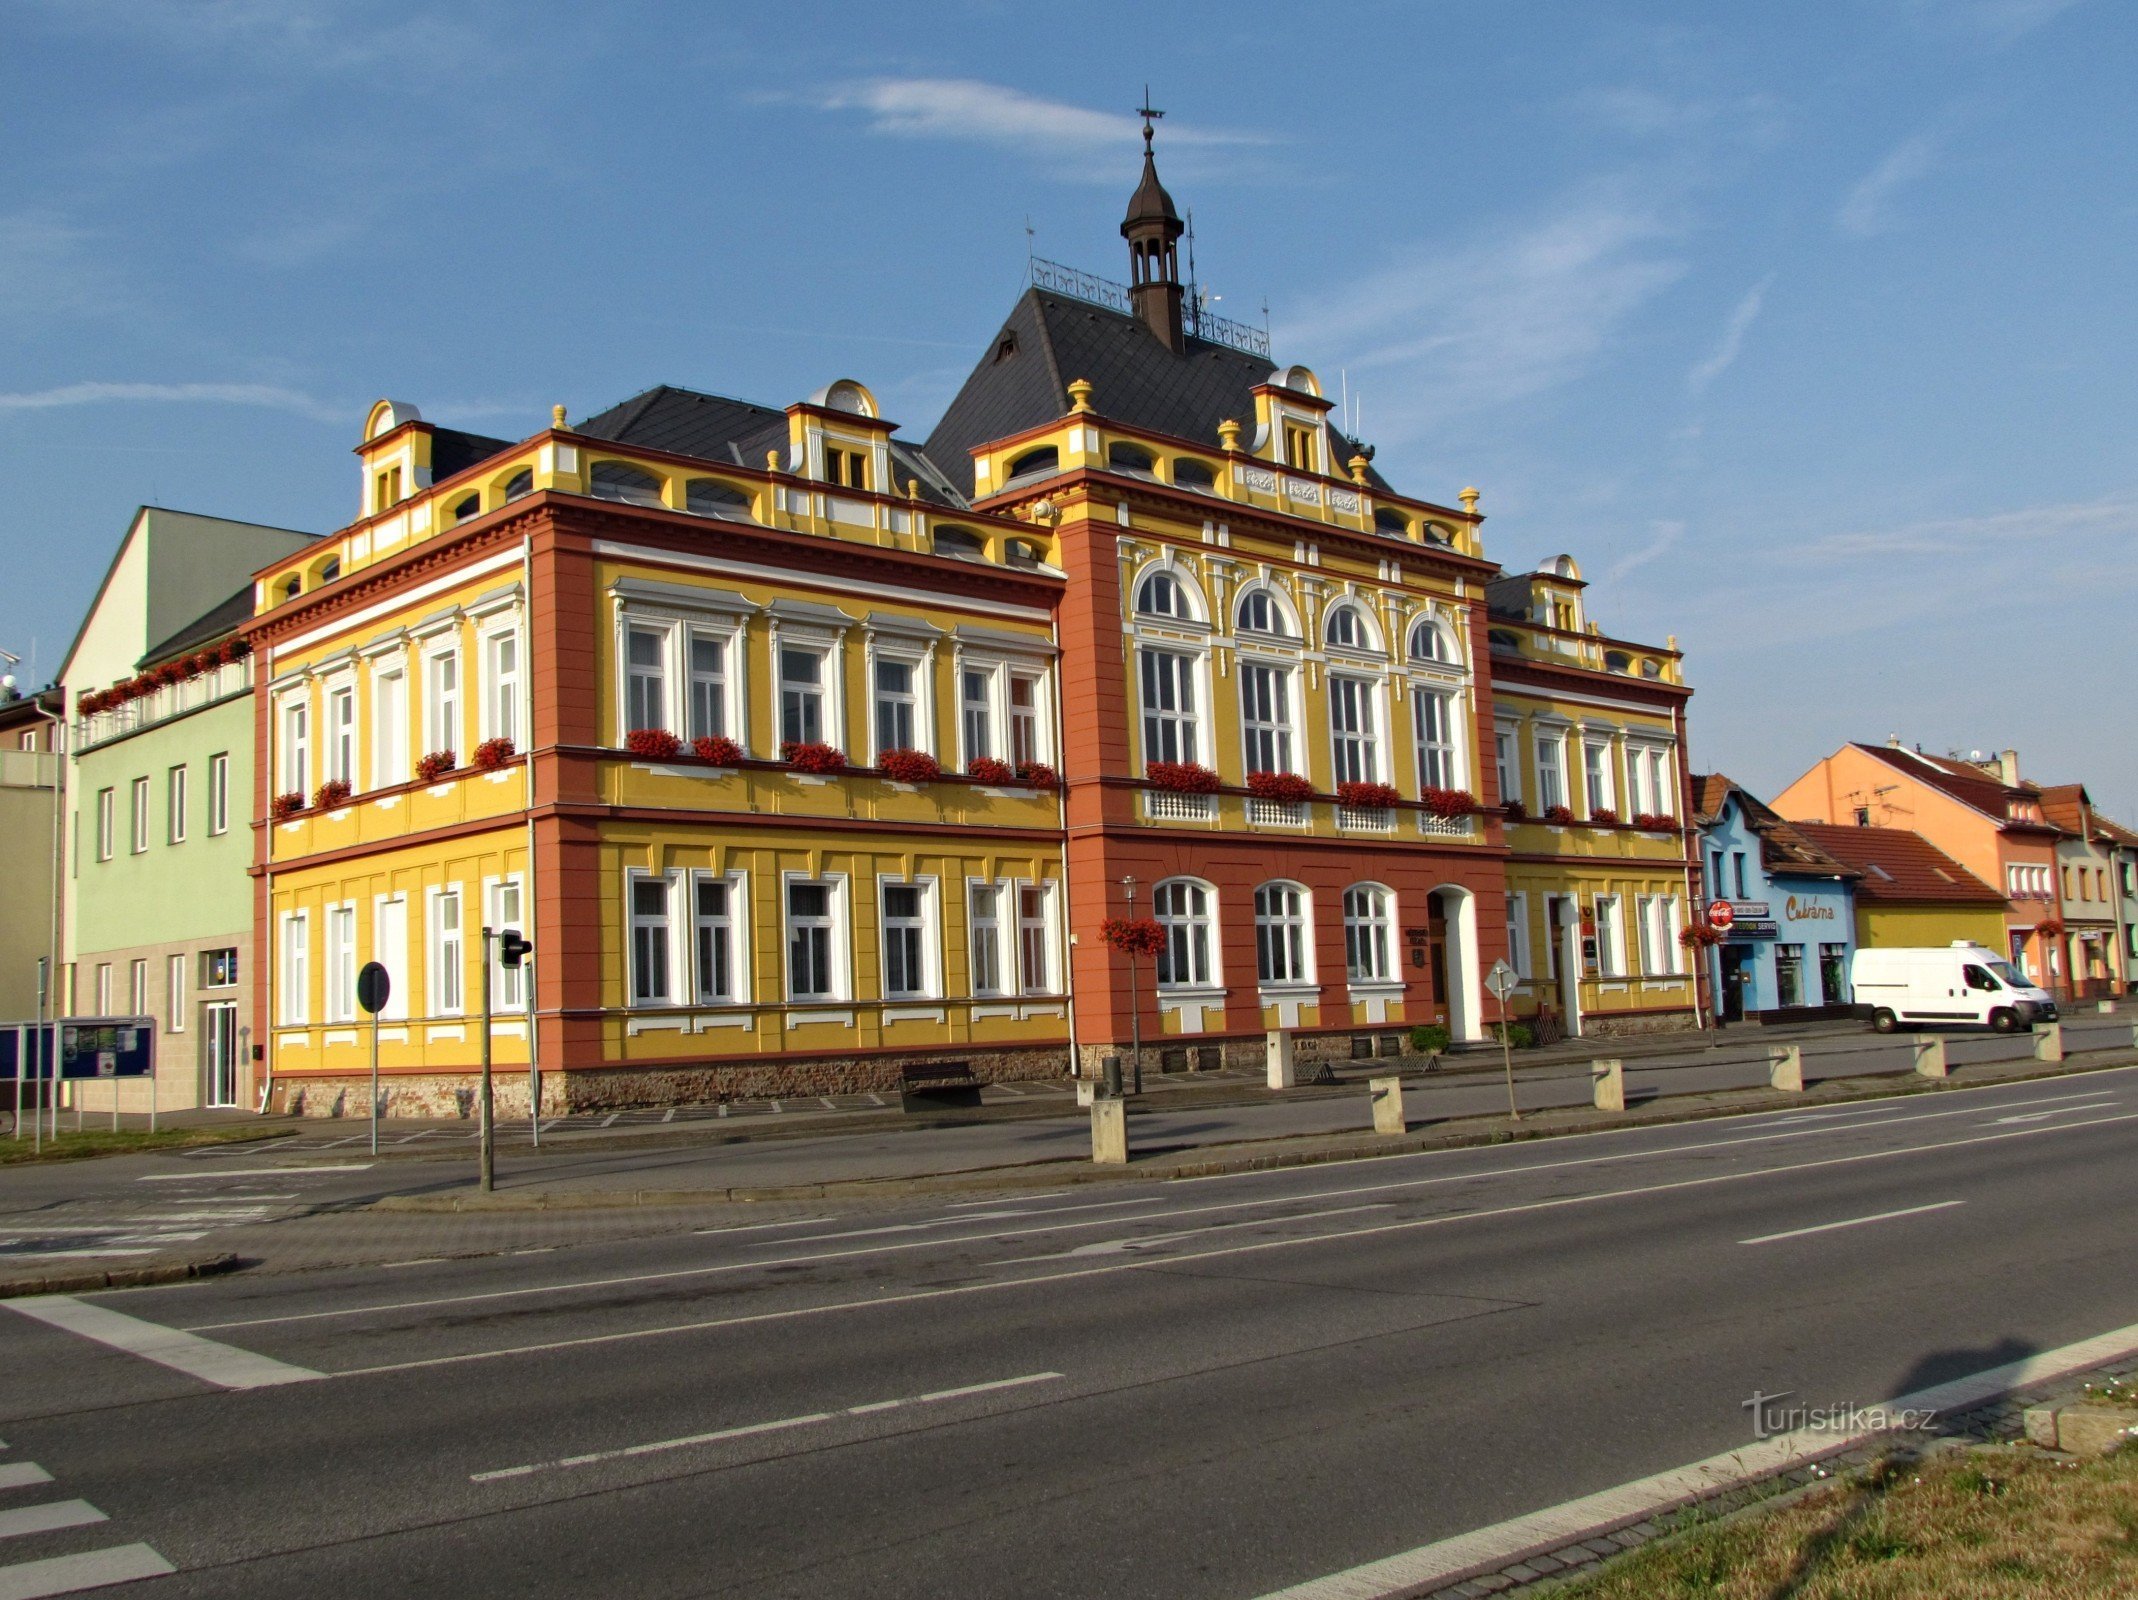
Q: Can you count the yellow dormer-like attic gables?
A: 4